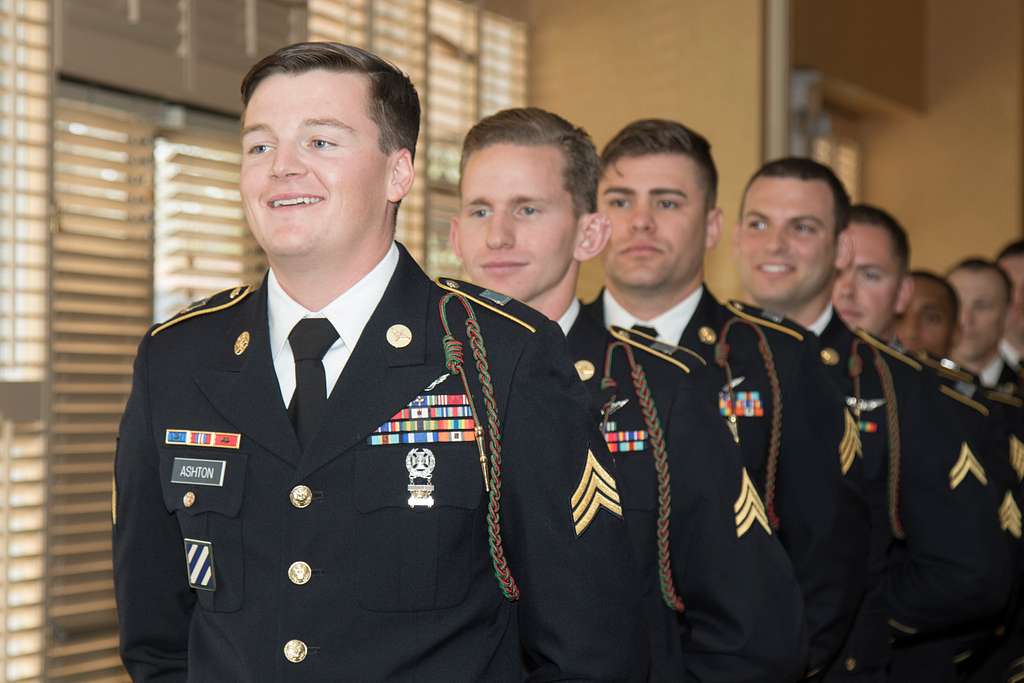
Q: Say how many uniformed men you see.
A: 8